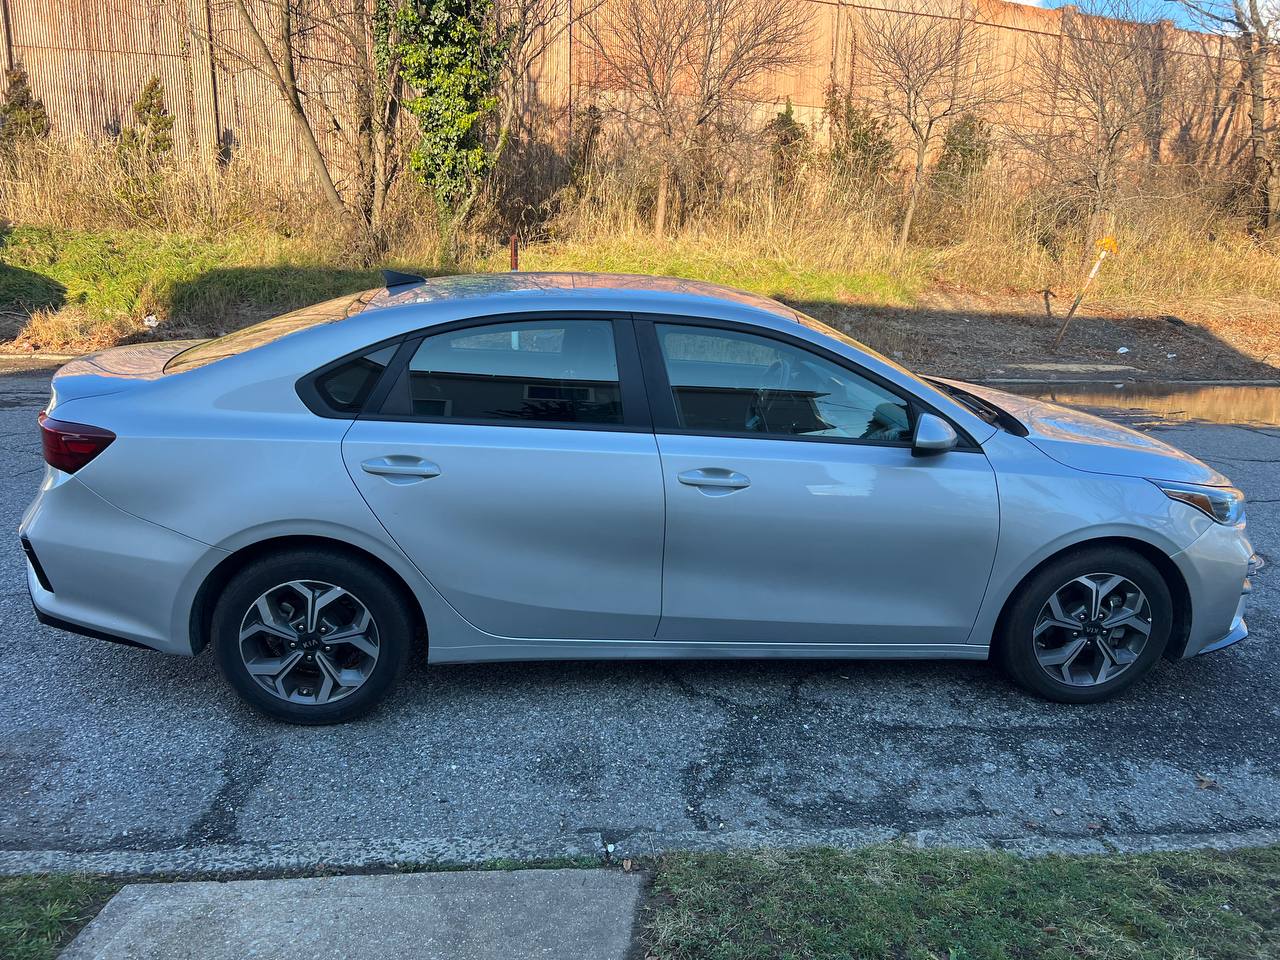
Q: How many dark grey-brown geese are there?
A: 0